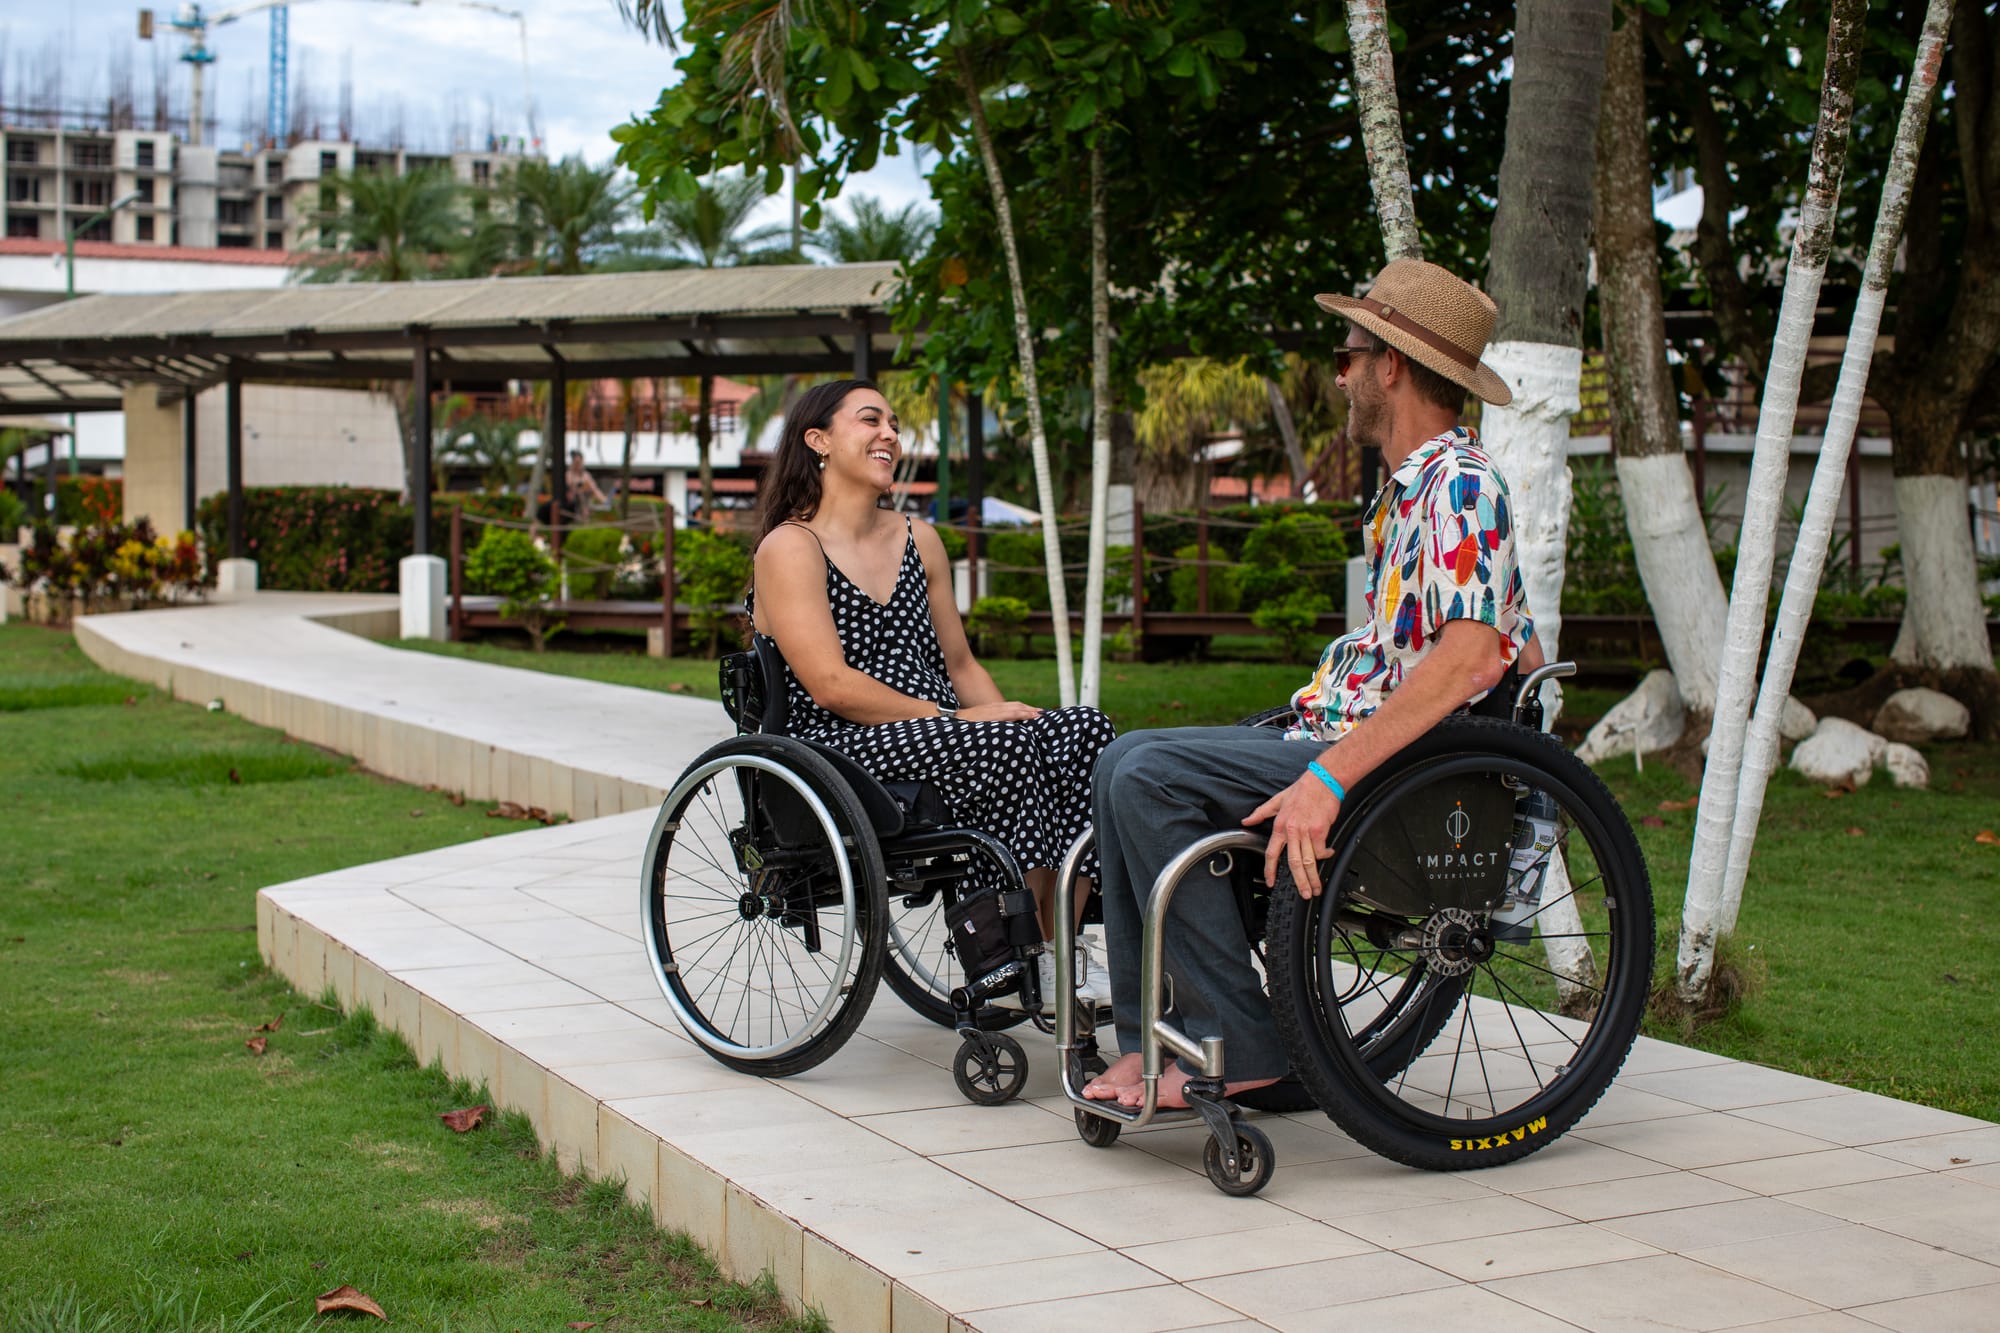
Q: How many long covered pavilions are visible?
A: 1